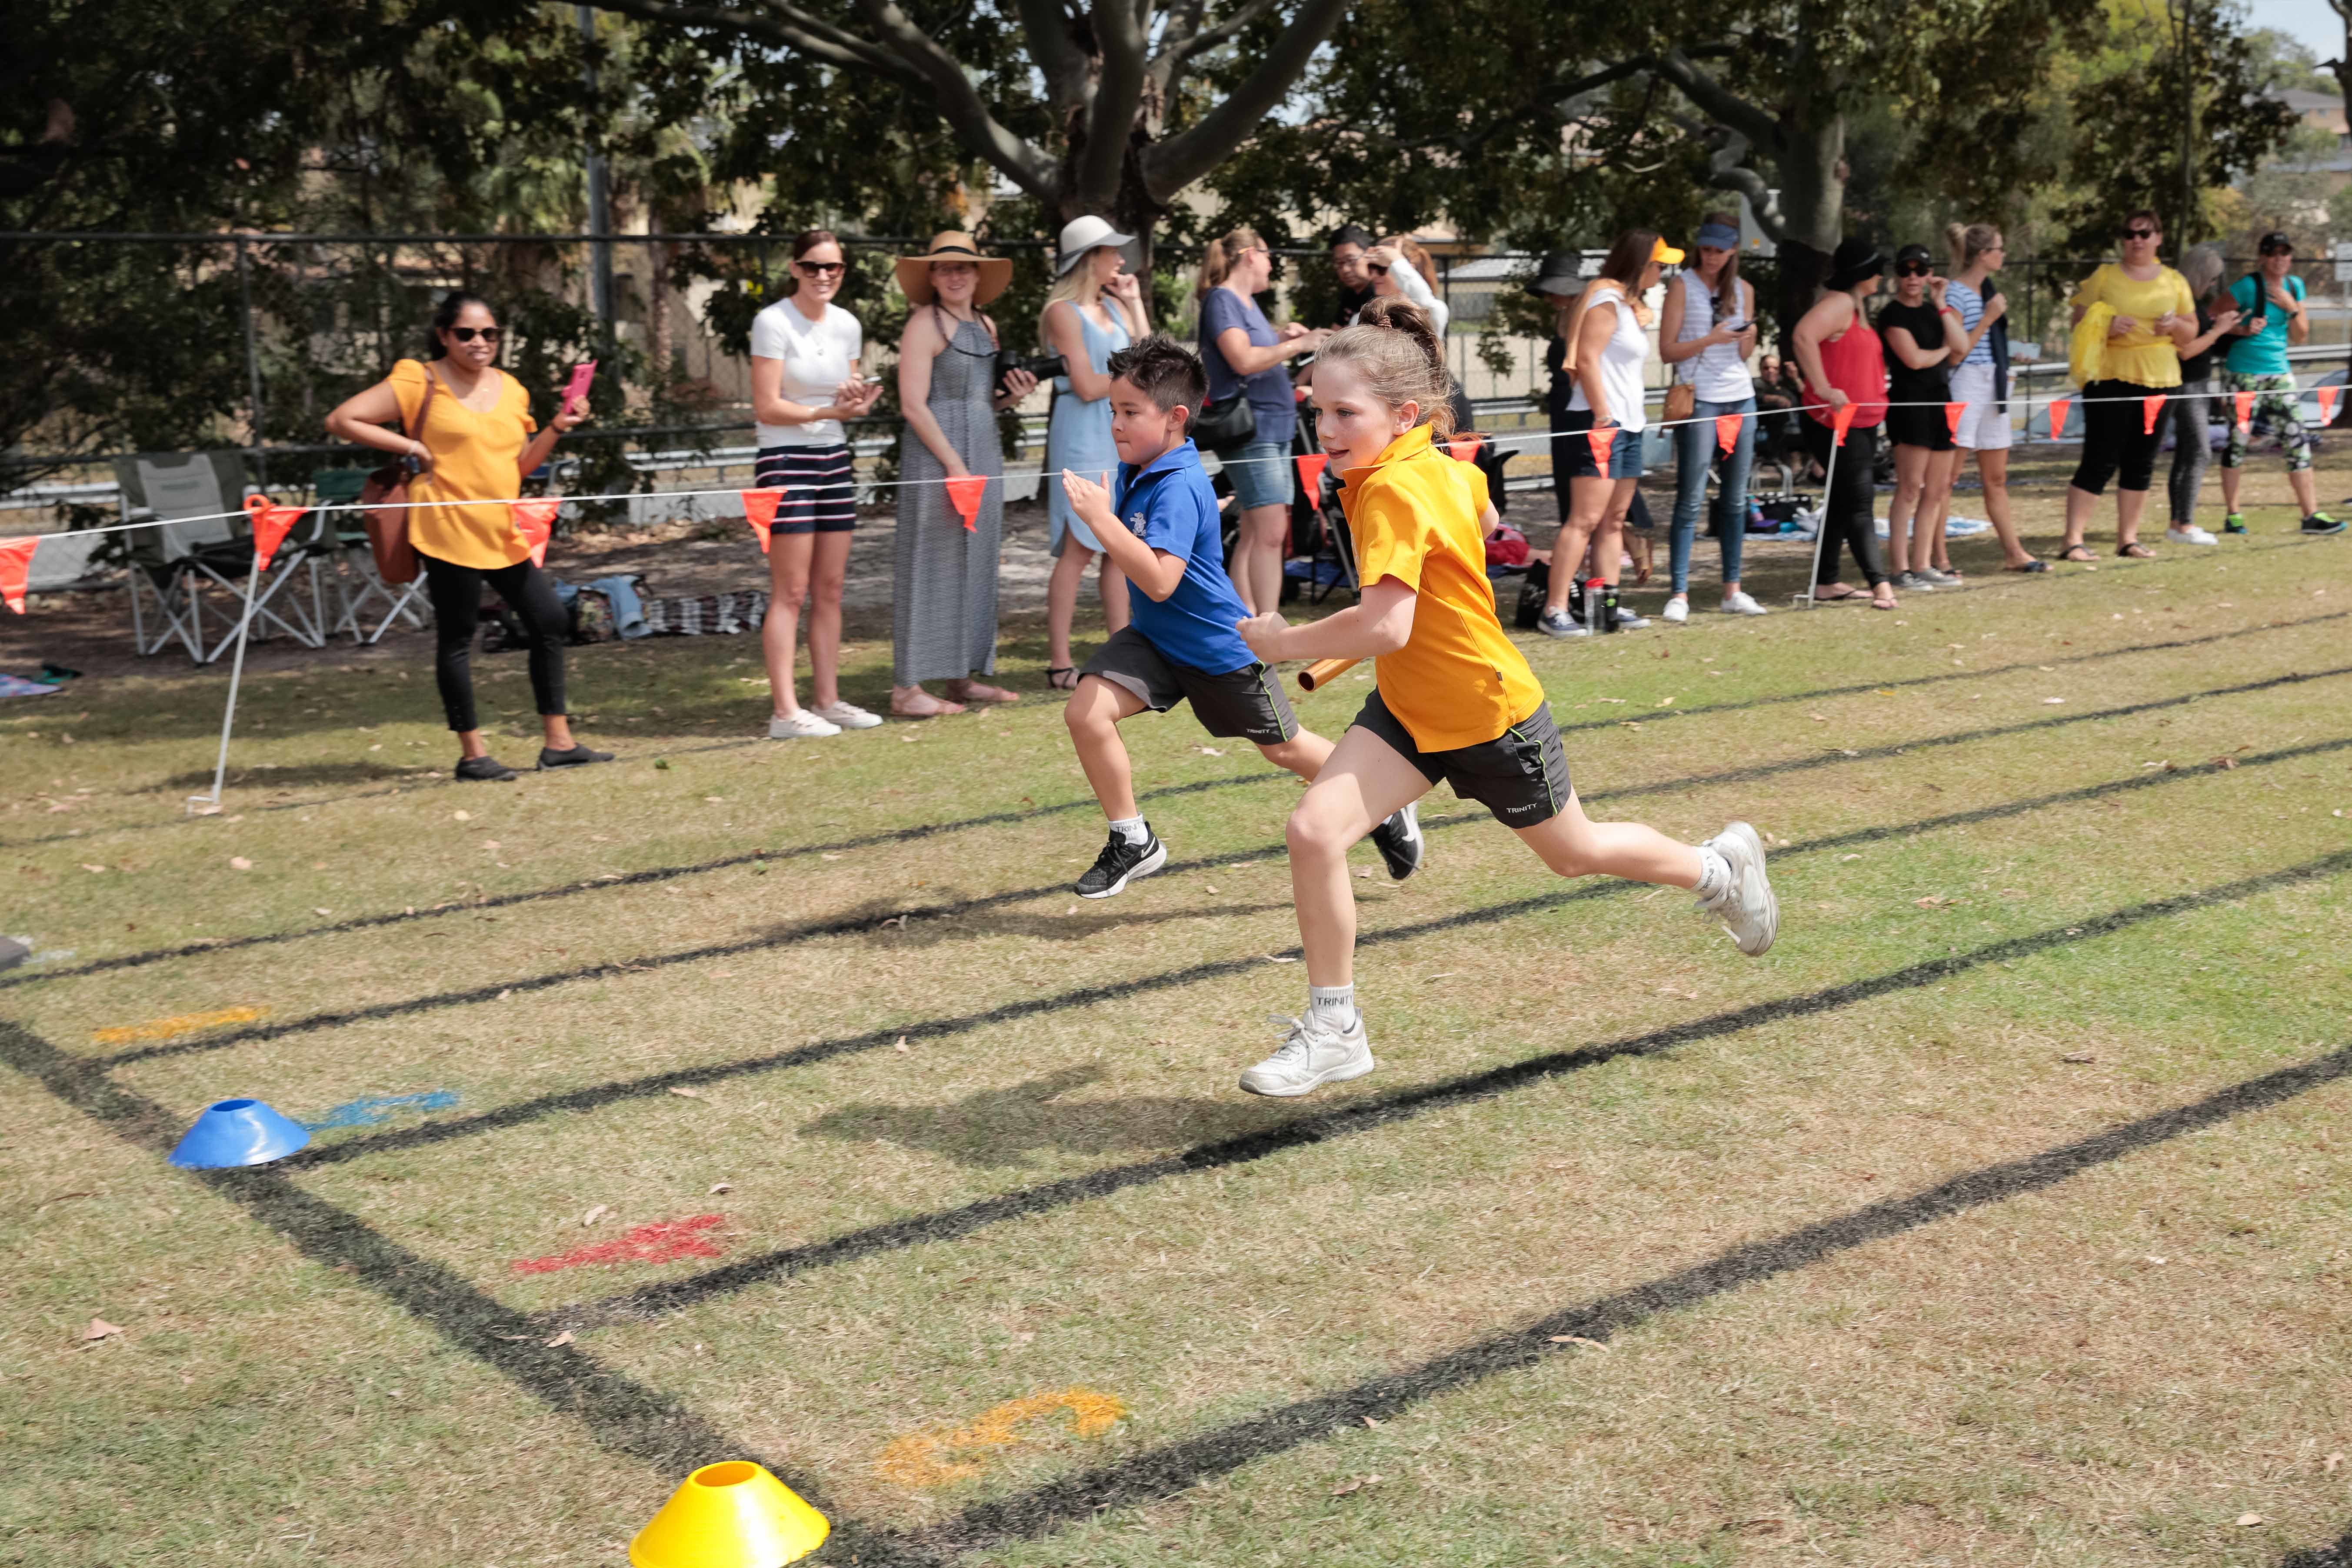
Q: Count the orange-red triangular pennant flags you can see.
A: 15